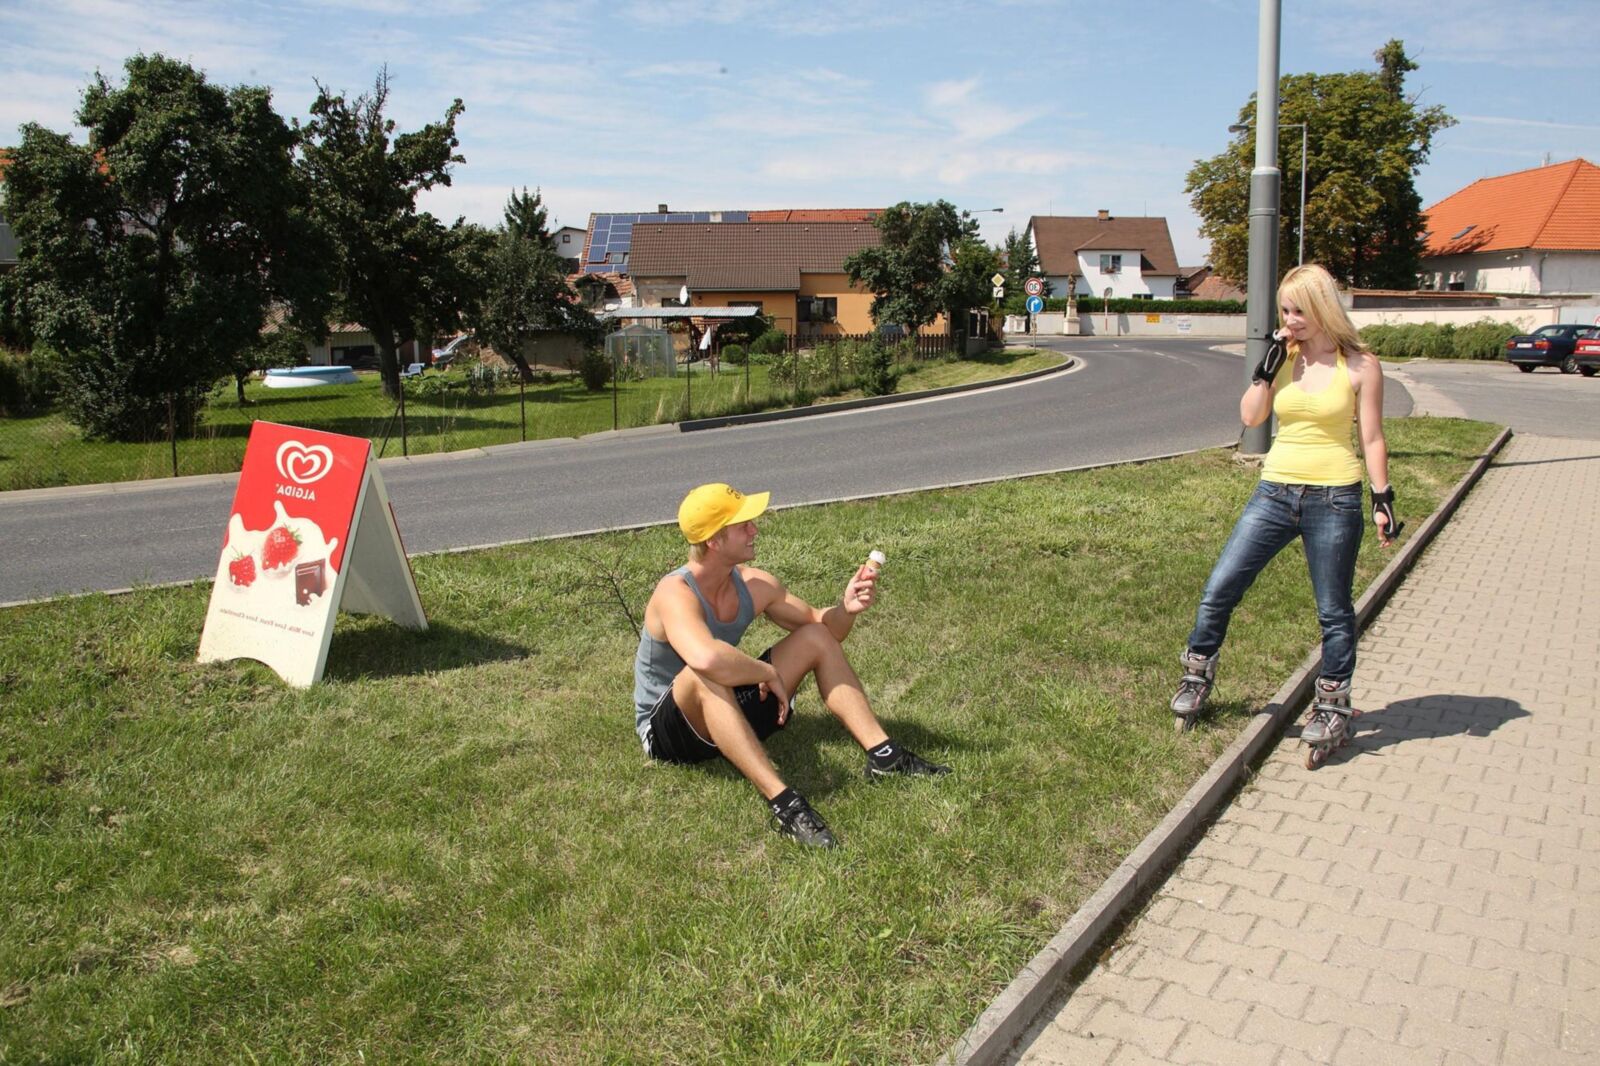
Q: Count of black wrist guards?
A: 2